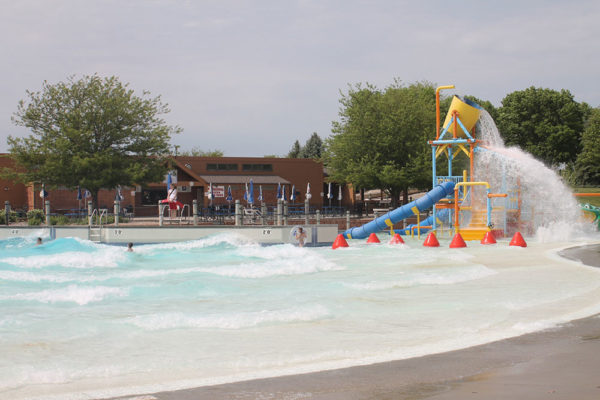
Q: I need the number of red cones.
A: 7